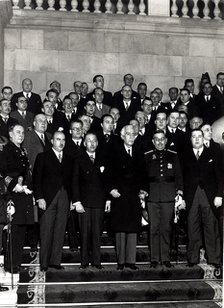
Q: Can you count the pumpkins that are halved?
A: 0